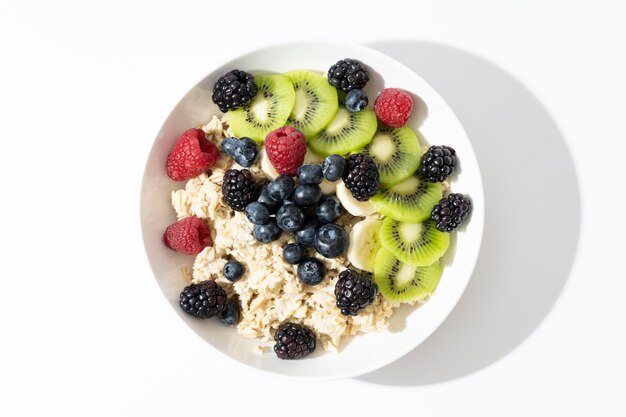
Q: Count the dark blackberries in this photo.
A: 9